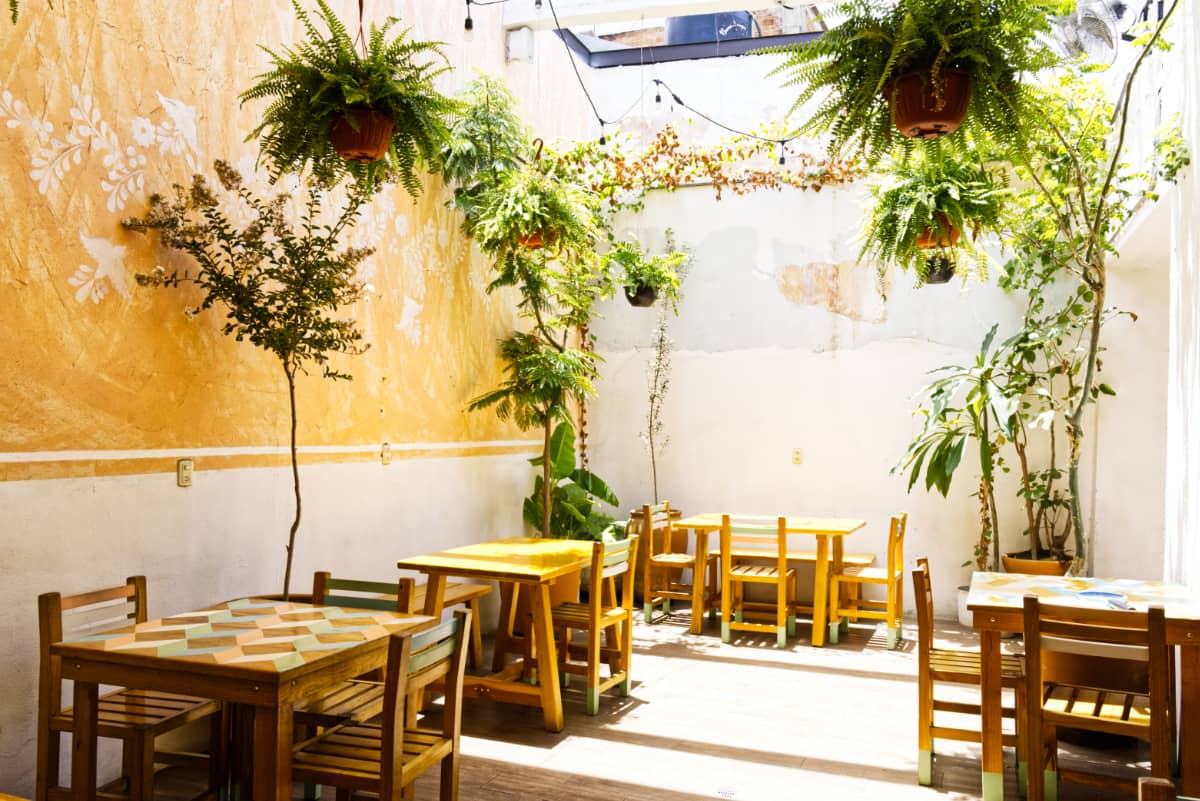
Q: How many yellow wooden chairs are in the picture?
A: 4